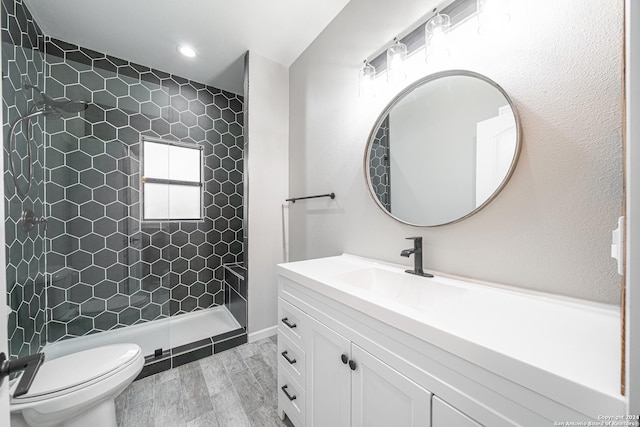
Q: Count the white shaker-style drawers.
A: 3